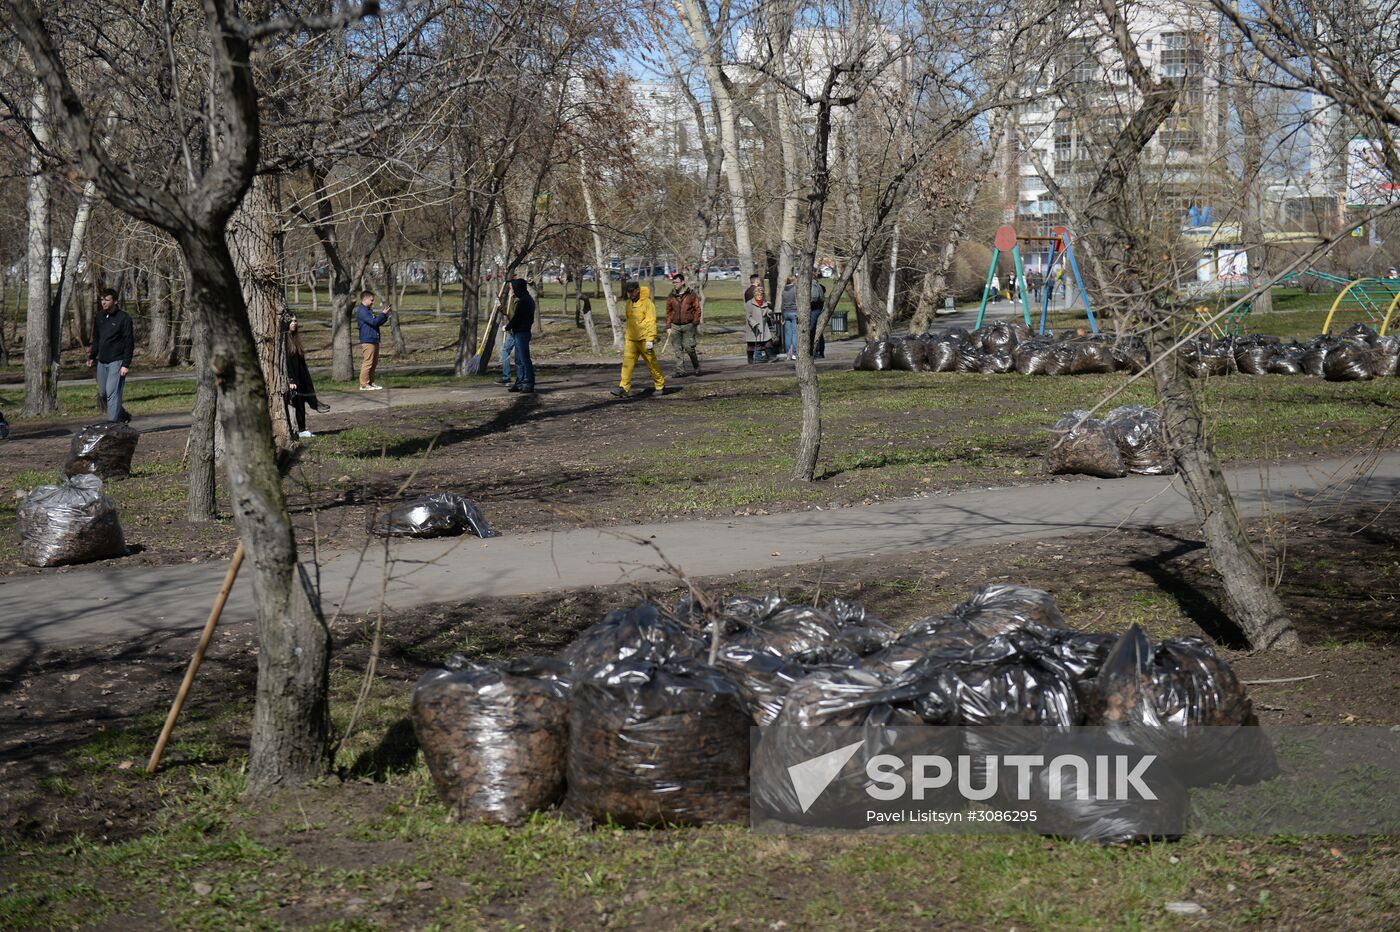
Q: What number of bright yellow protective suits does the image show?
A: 1